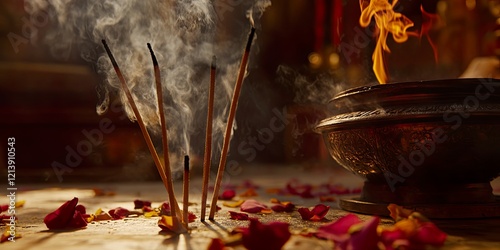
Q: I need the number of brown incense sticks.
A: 5